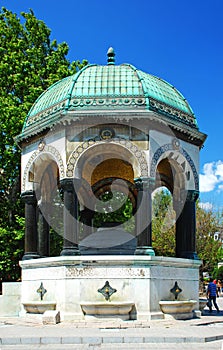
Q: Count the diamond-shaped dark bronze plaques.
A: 3